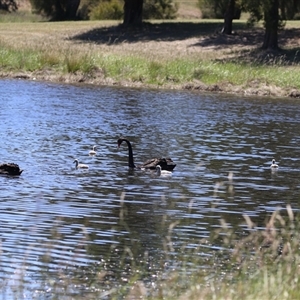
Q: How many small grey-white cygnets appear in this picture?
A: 4